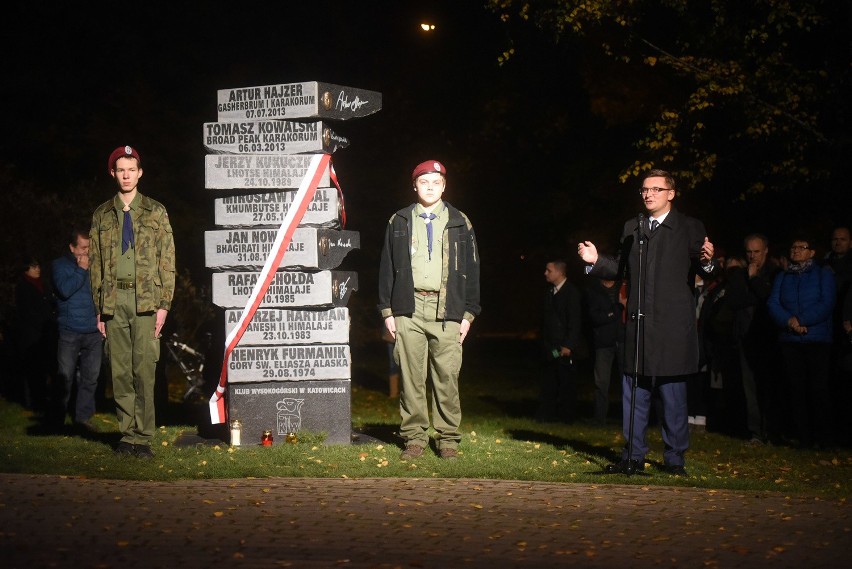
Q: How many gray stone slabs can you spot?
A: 8